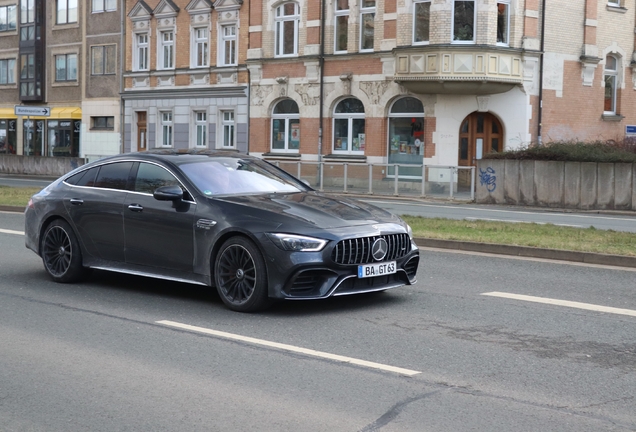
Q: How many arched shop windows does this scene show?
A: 3